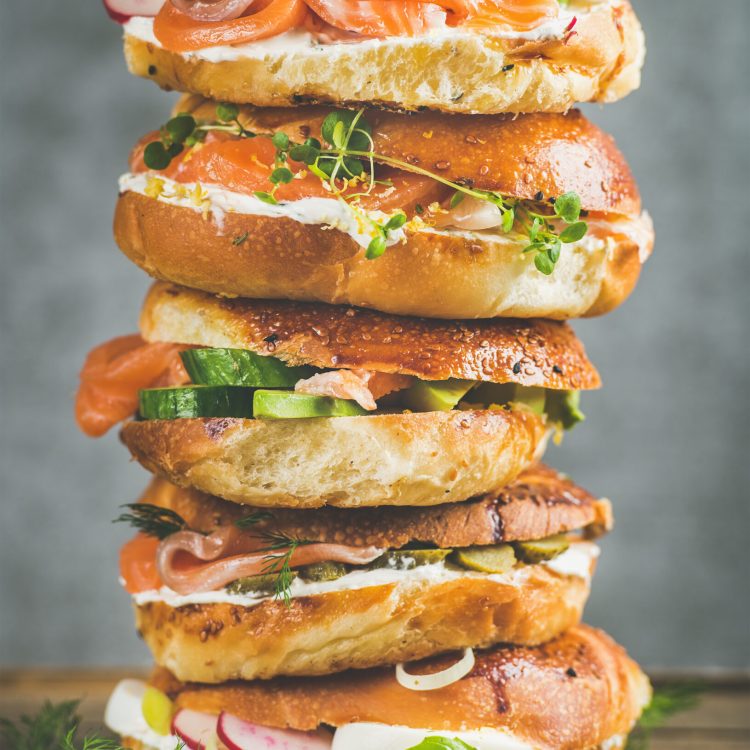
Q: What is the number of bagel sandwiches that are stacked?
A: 5